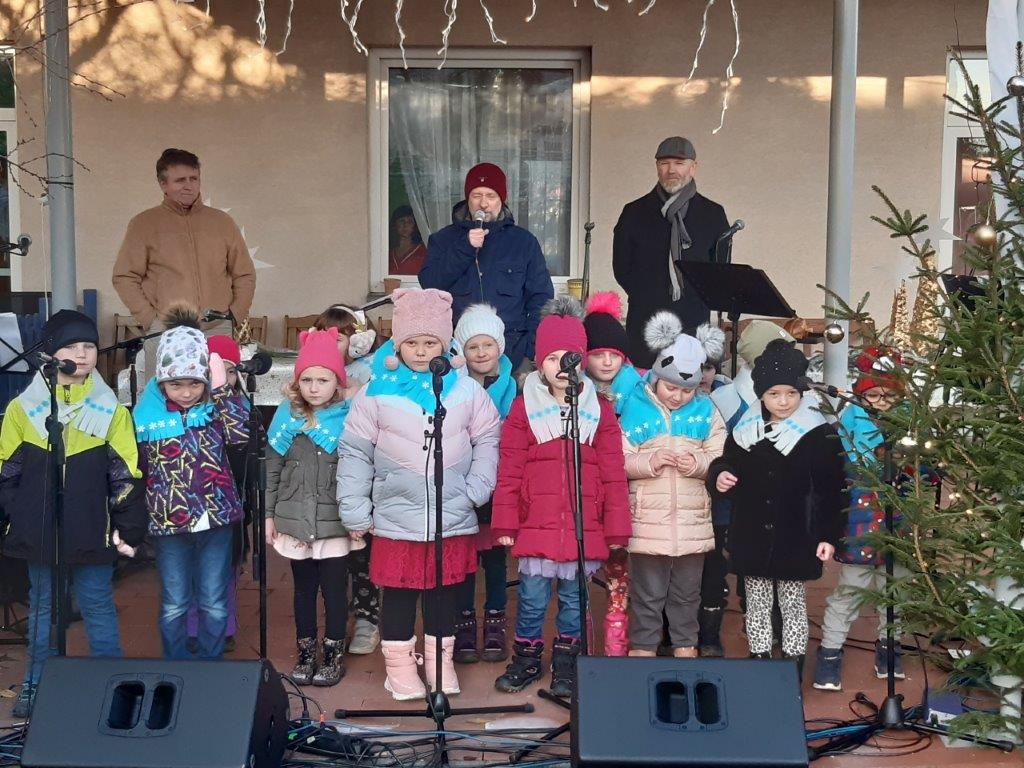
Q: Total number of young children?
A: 14